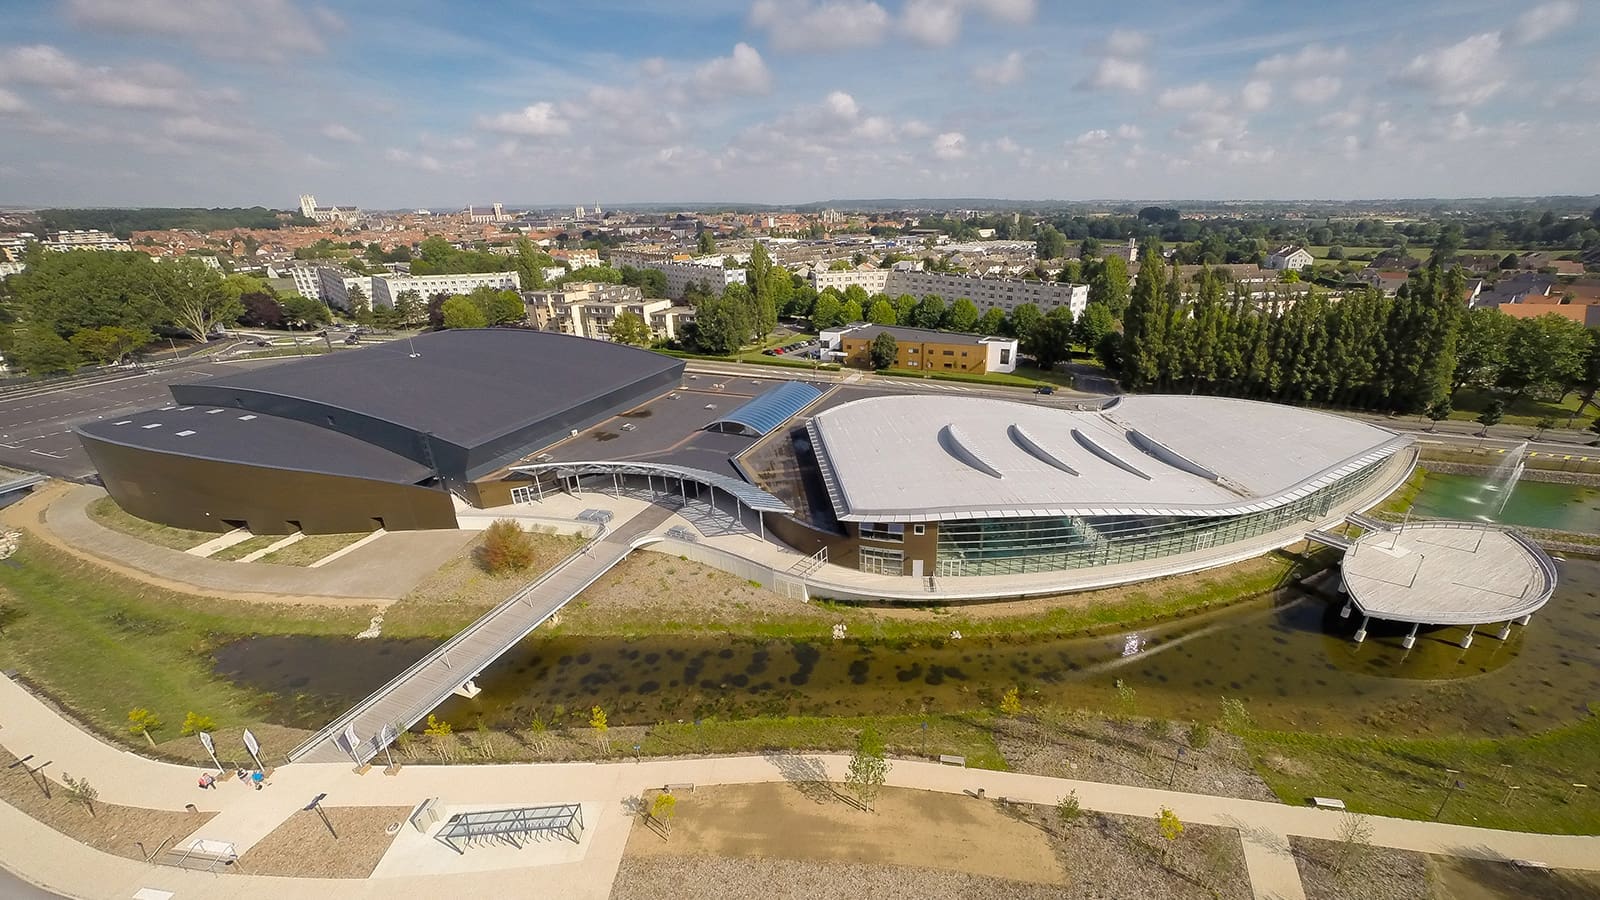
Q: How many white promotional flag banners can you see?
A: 4